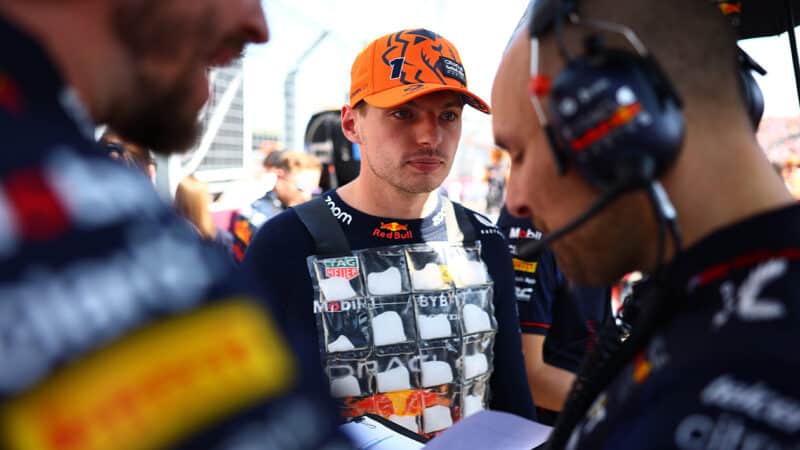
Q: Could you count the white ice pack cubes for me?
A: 15